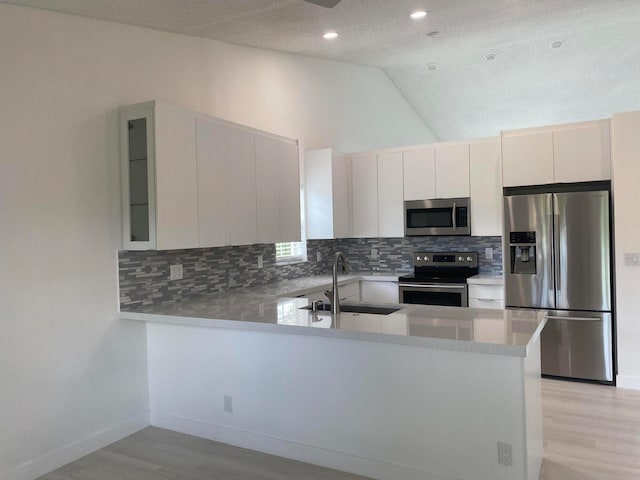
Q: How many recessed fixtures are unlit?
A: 3